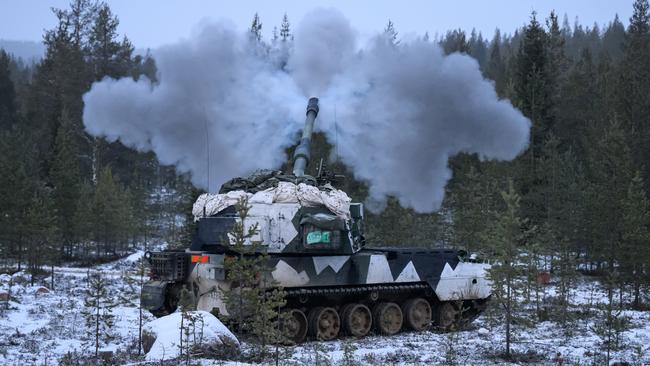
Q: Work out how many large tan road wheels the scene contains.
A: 6